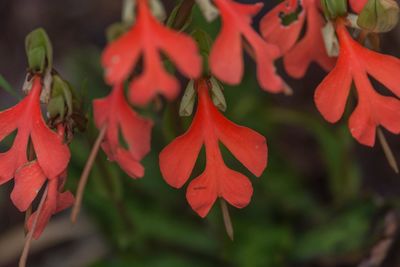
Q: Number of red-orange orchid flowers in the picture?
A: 8